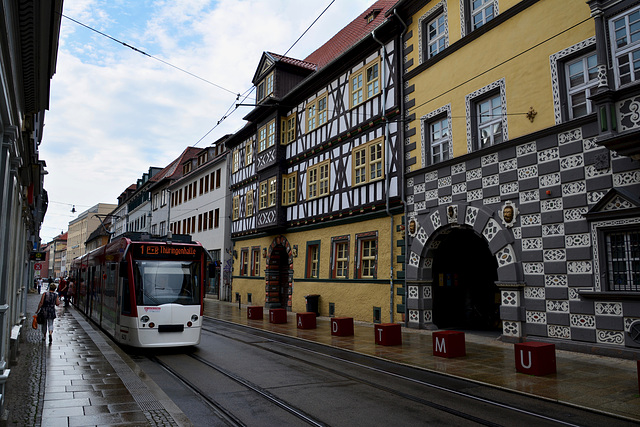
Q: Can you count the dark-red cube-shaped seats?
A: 7